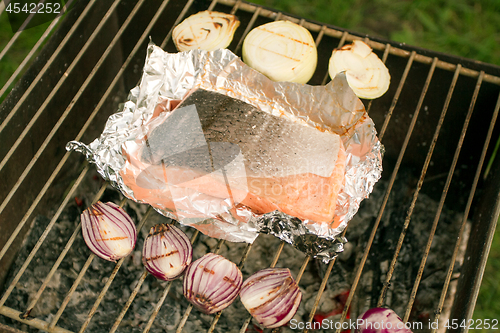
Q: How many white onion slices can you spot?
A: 3